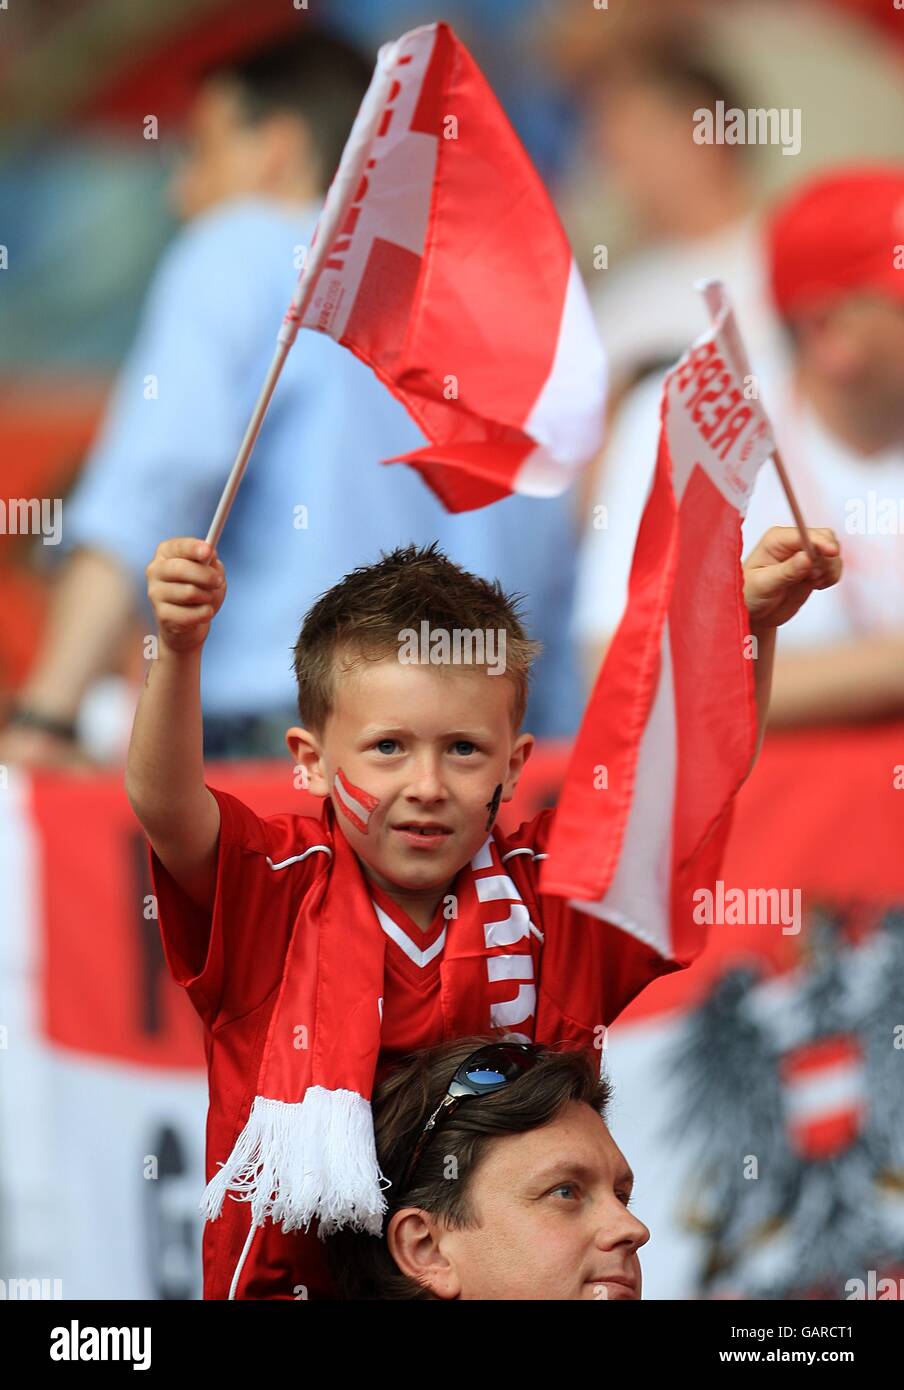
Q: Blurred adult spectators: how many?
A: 3